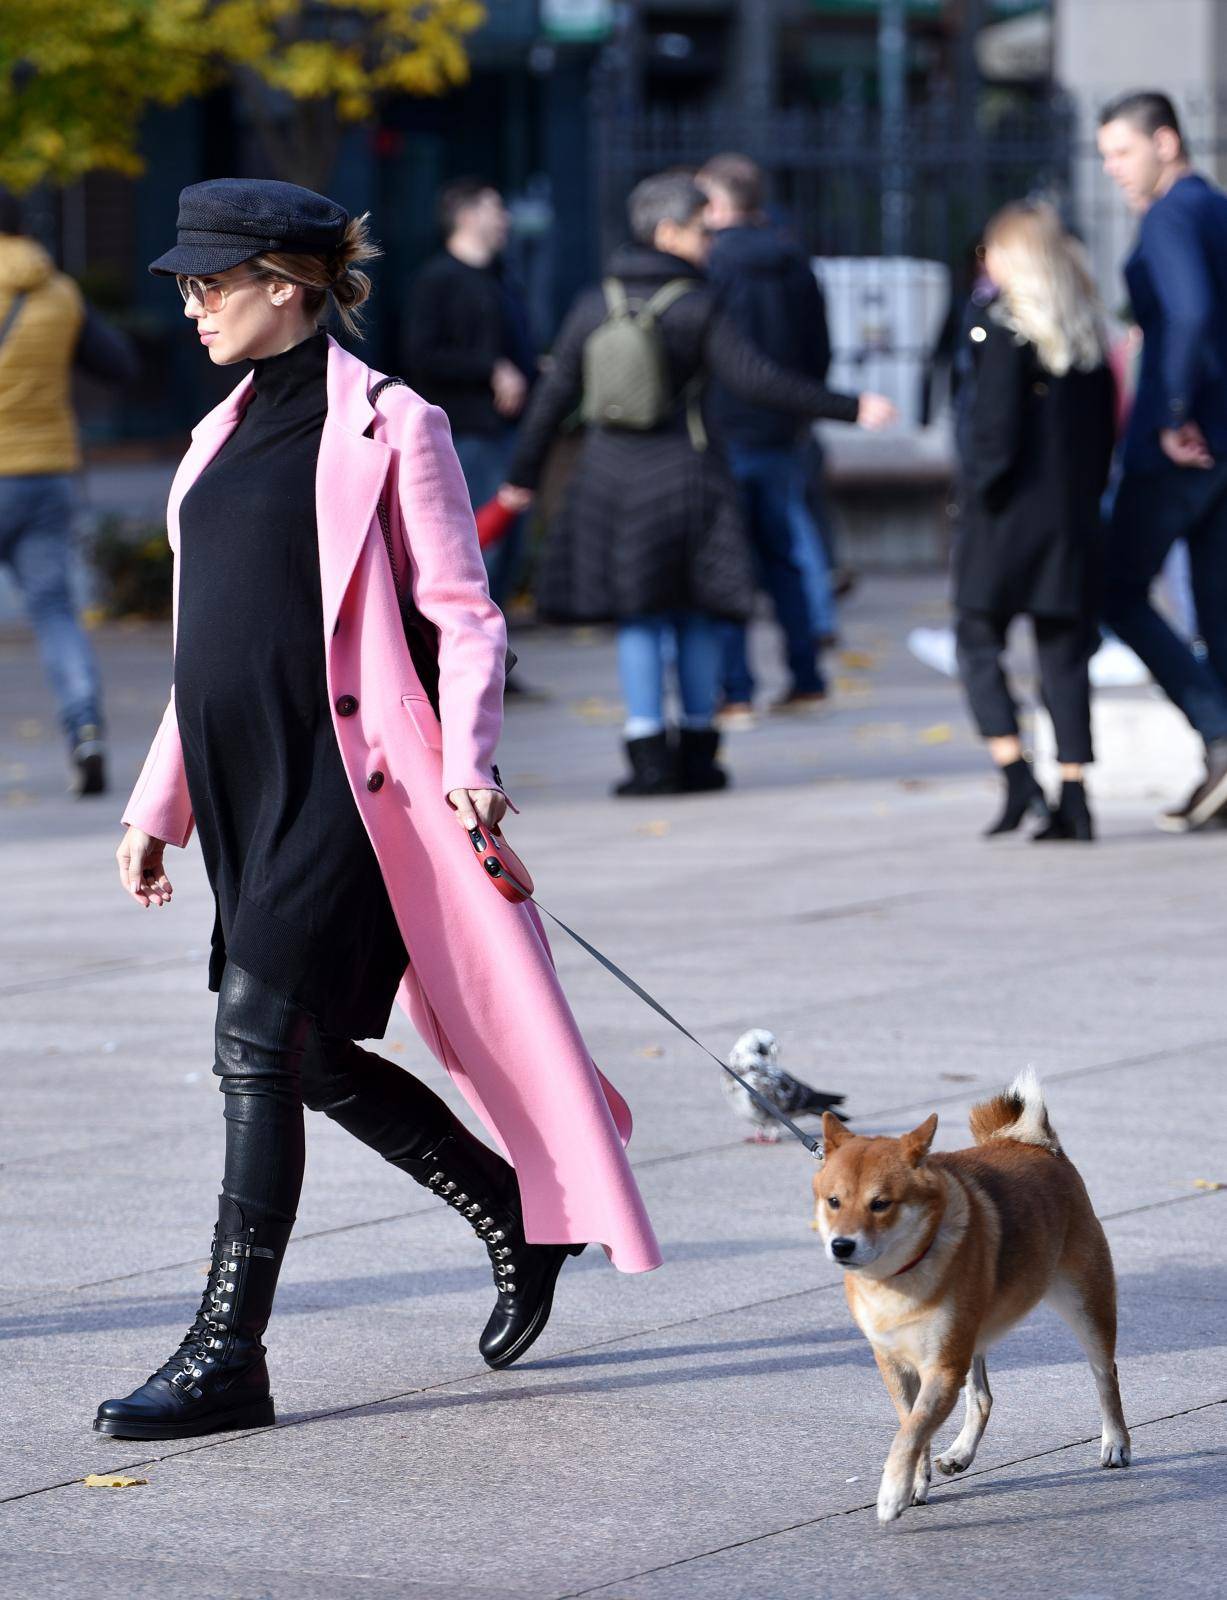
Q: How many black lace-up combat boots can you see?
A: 2